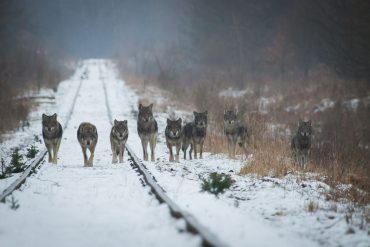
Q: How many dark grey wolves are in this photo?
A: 8